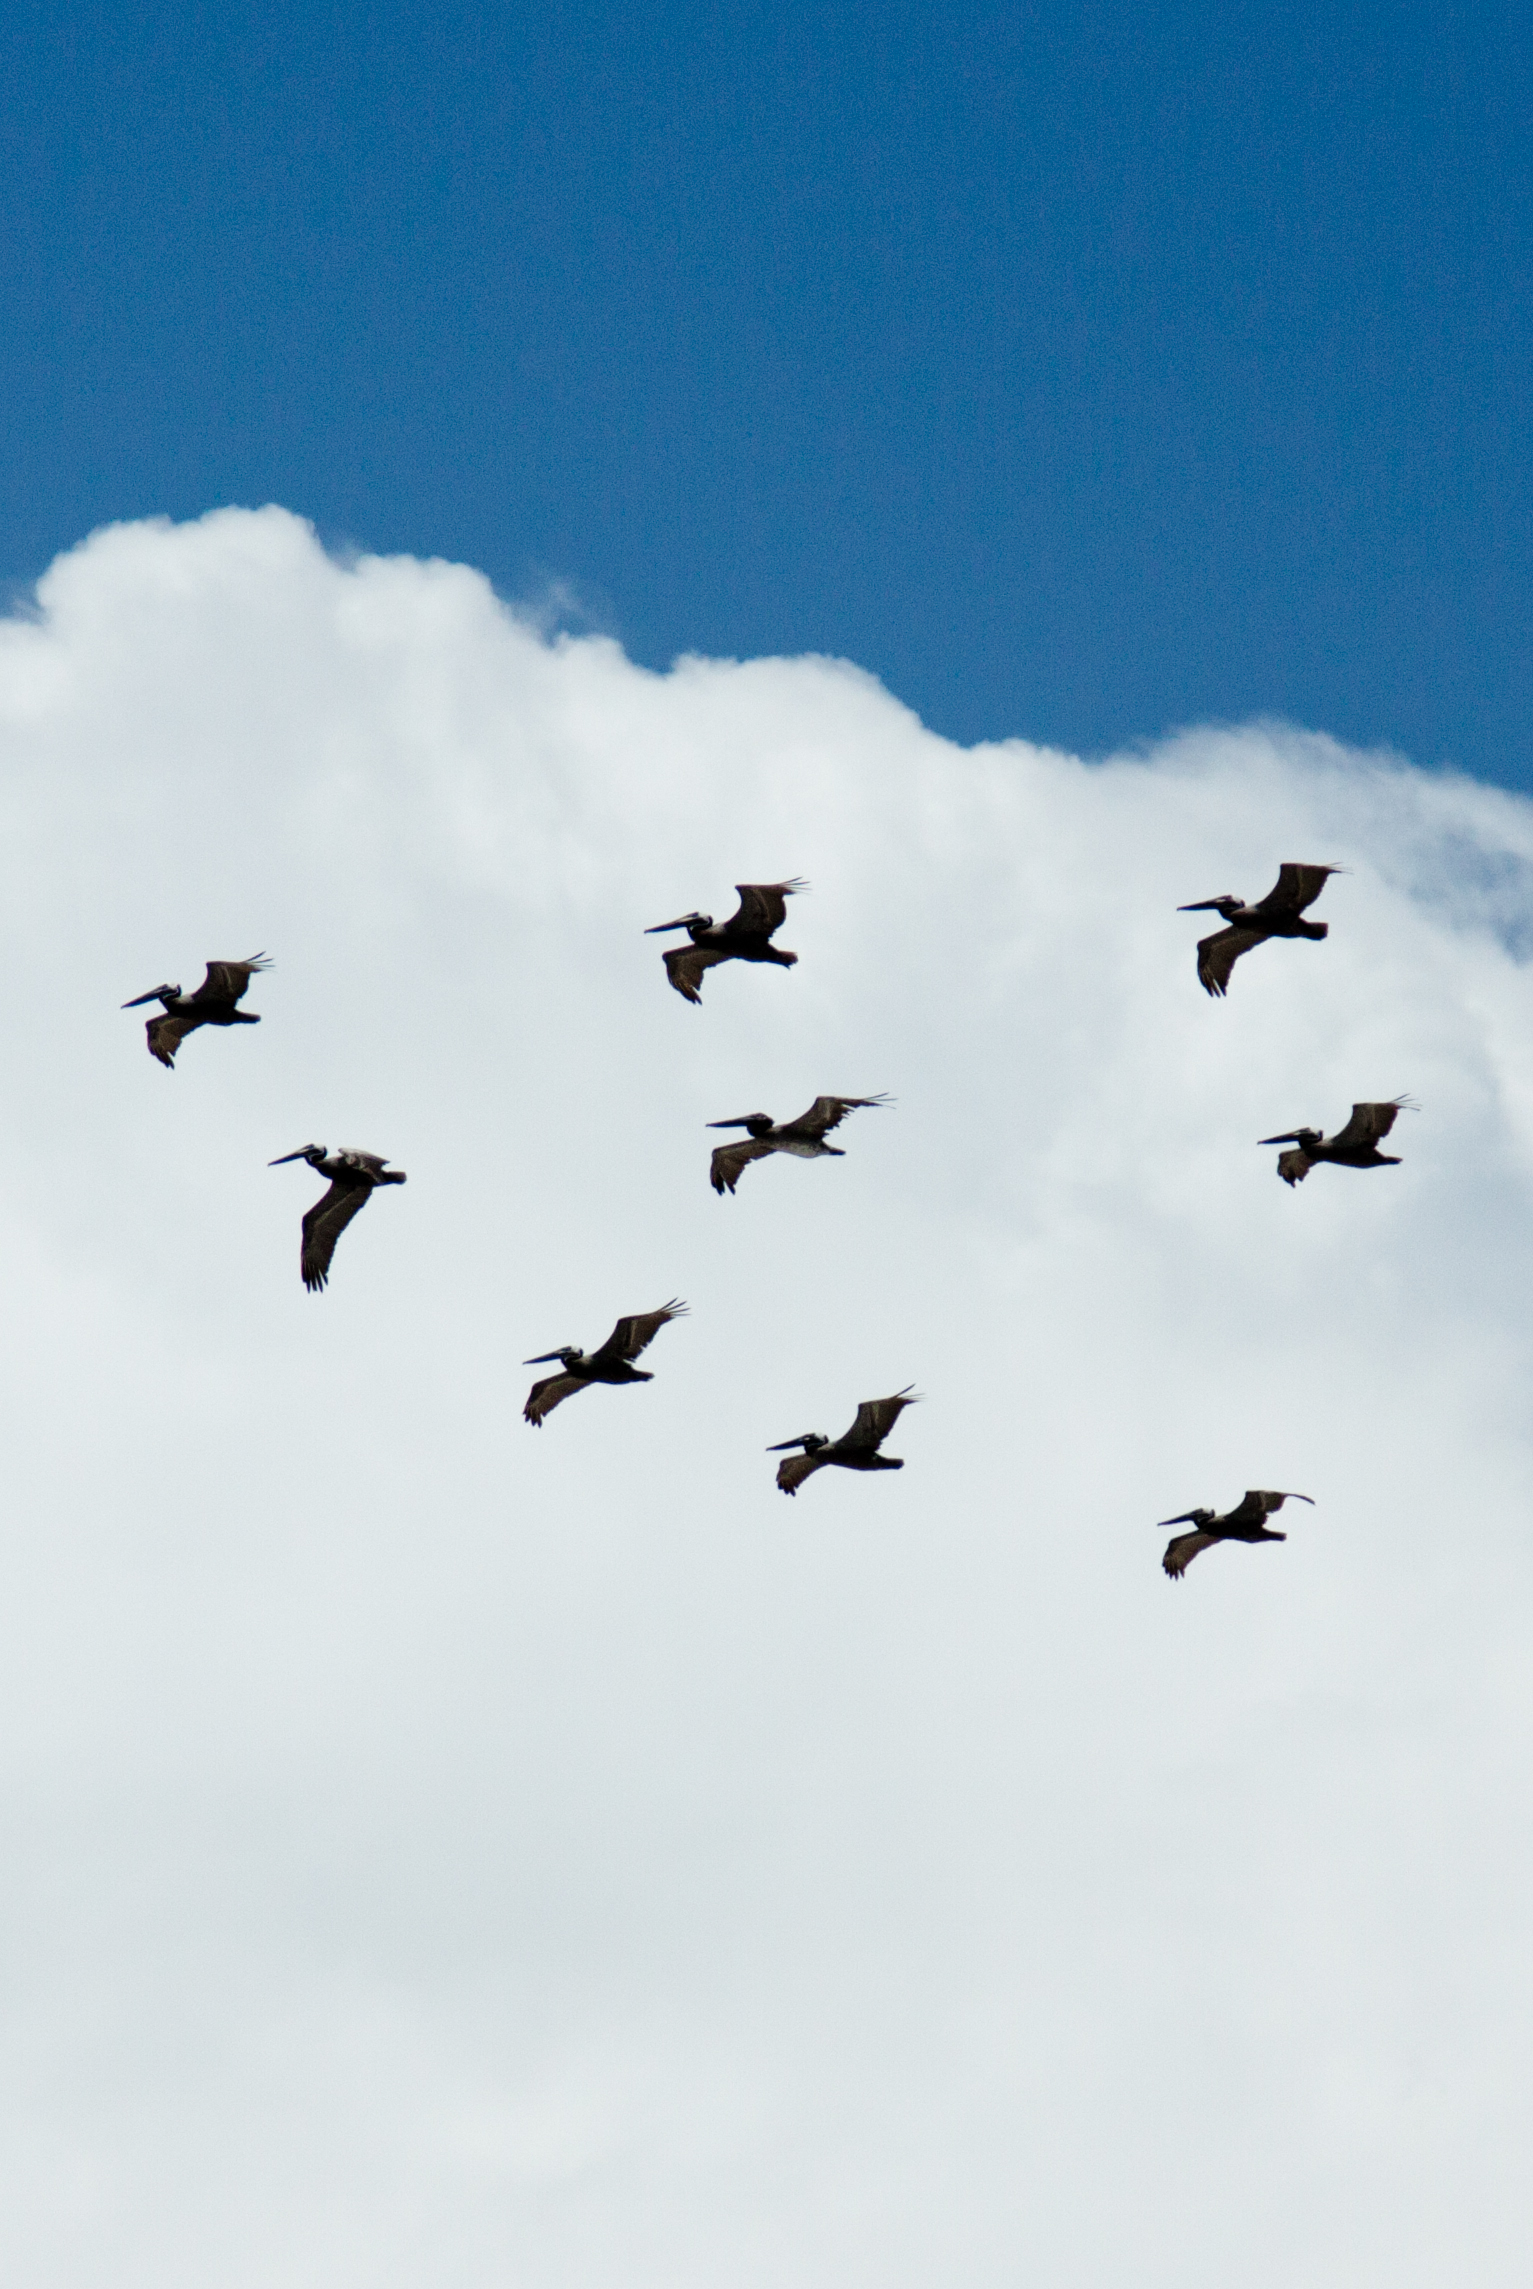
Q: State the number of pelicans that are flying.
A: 9